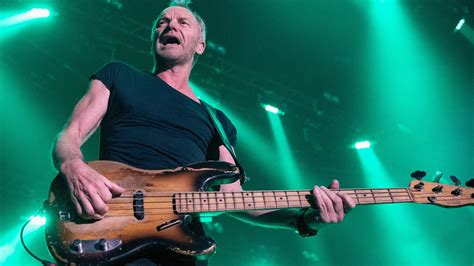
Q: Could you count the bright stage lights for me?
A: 5